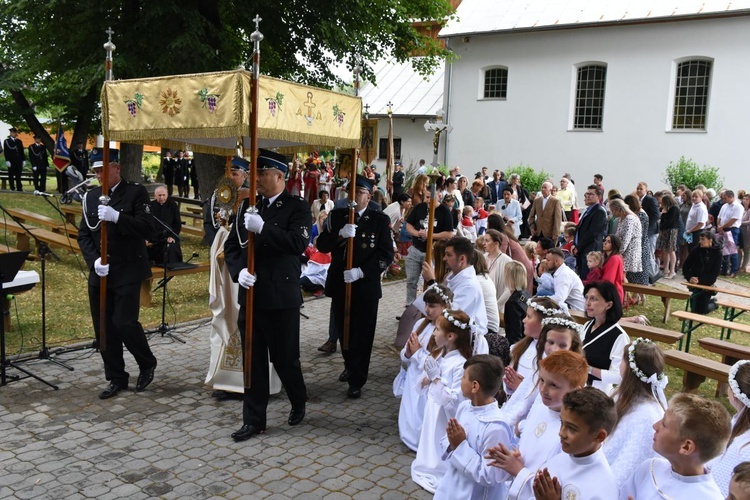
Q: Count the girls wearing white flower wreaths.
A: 6